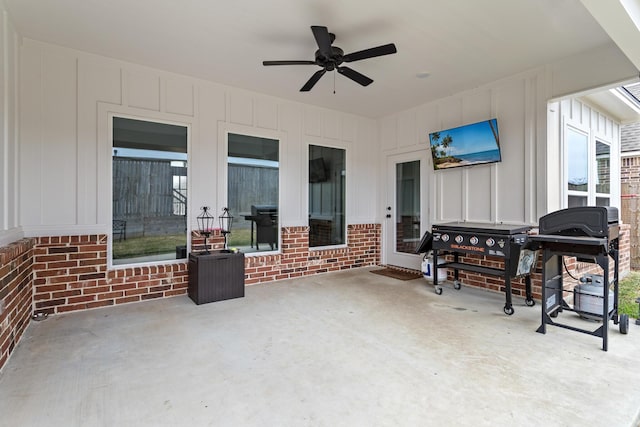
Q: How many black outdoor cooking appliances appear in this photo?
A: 2